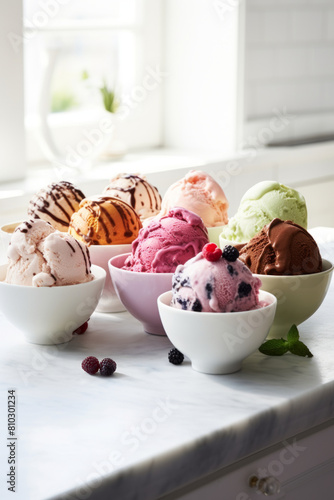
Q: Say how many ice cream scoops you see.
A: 9